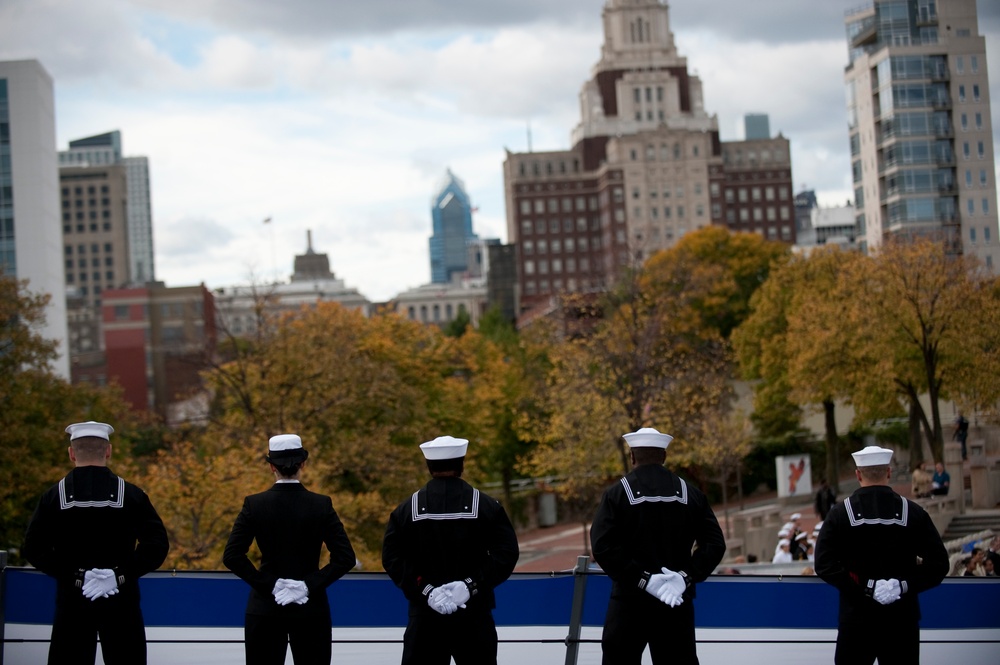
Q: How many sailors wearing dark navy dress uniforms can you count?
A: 5